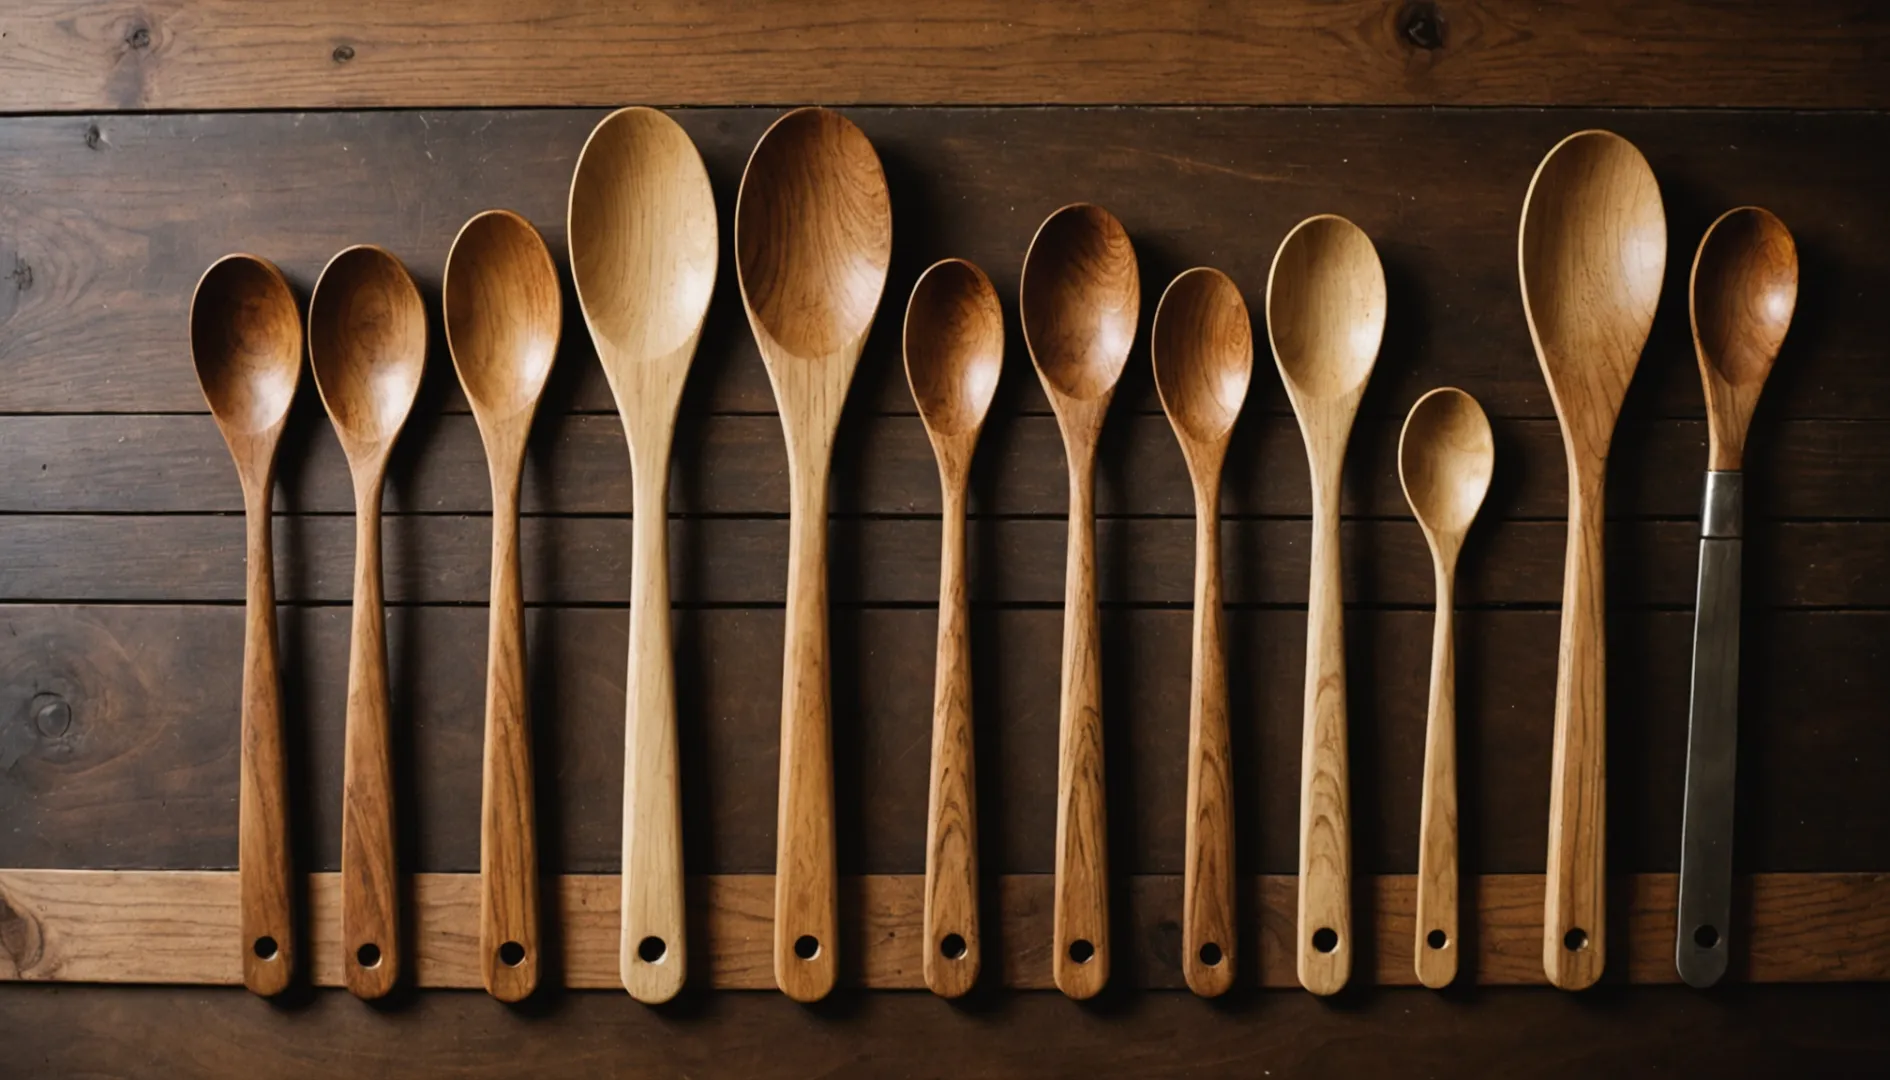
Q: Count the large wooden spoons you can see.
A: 3